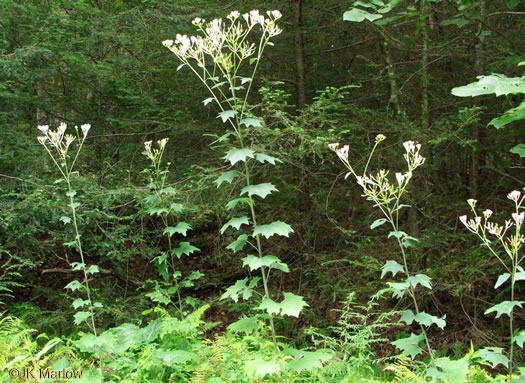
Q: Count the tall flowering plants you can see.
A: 5